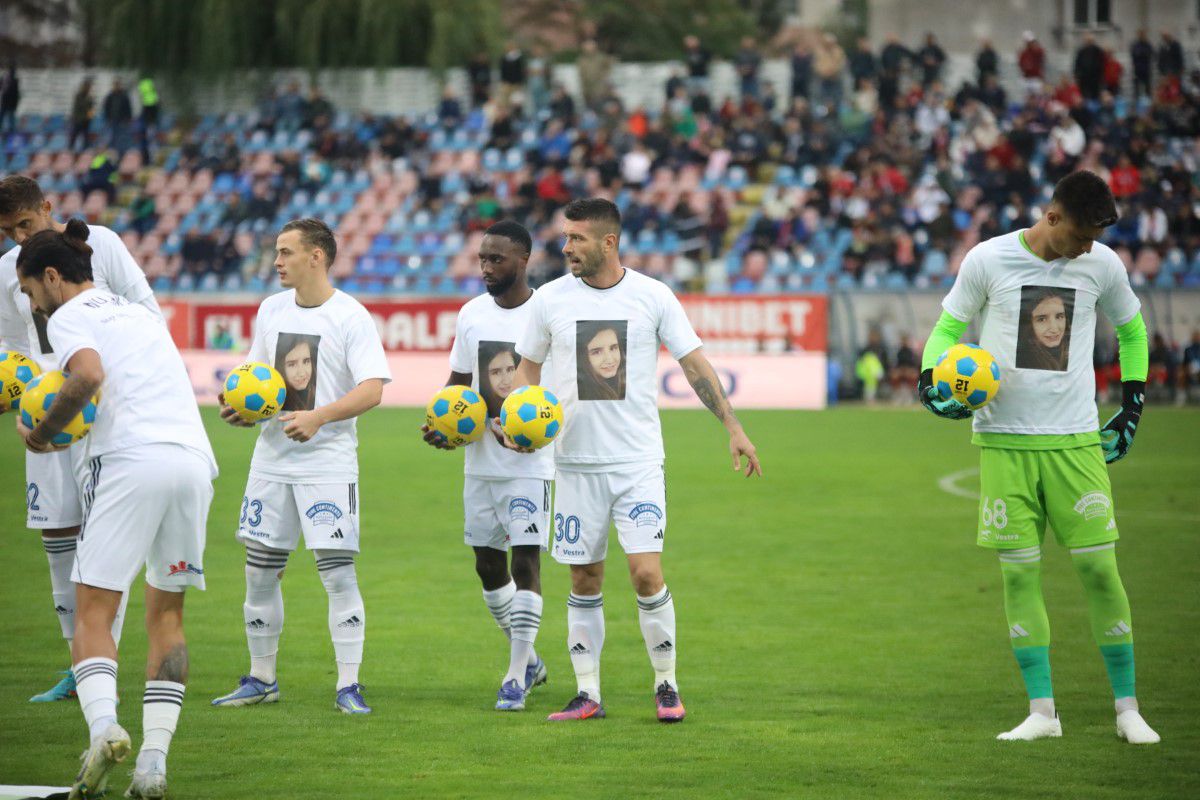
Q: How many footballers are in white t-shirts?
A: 6